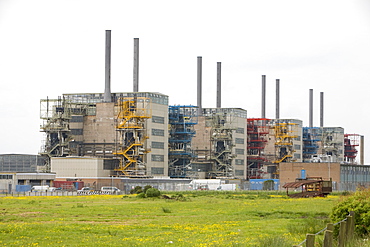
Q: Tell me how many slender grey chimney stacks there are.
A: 8